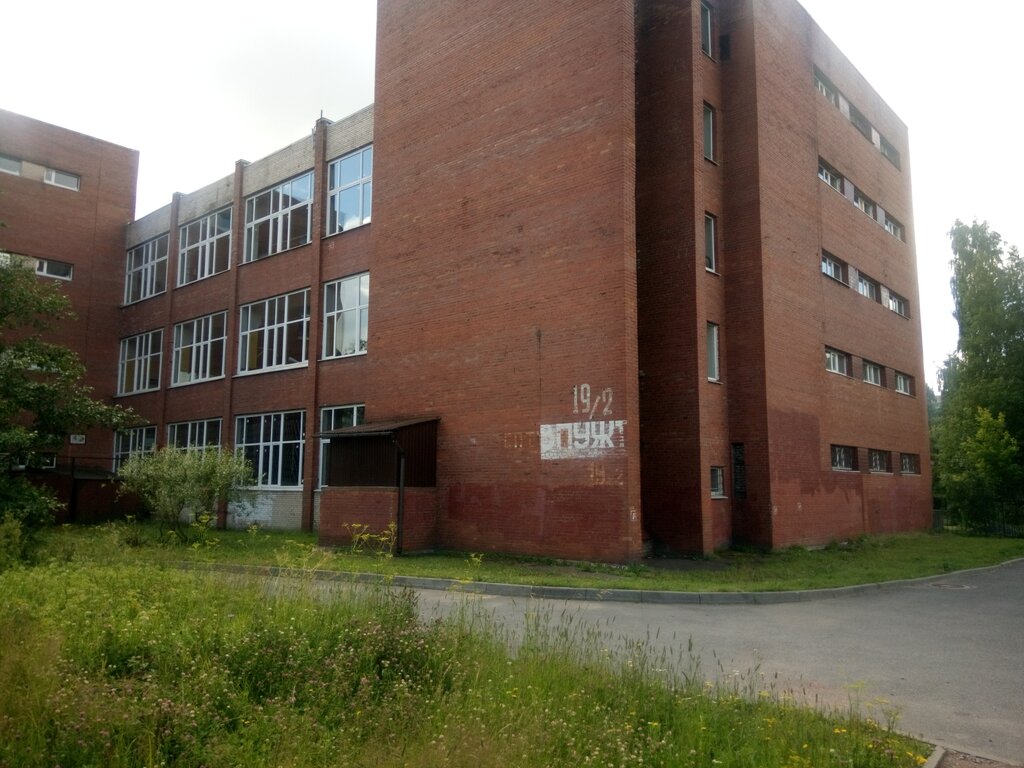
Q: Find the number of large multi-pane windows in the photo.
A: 12